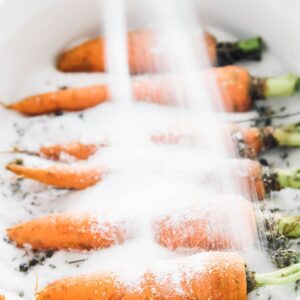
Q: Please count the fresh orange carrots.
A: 6